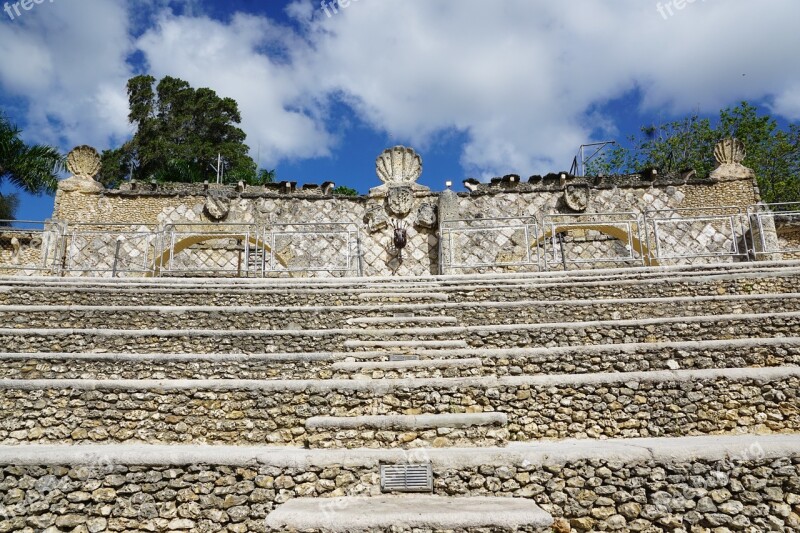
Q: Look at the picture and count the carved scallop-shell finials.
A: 3